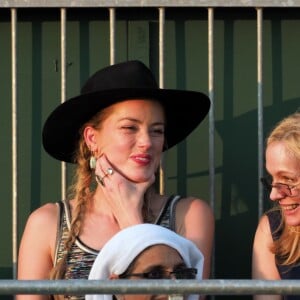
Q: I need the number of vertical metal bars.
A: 6